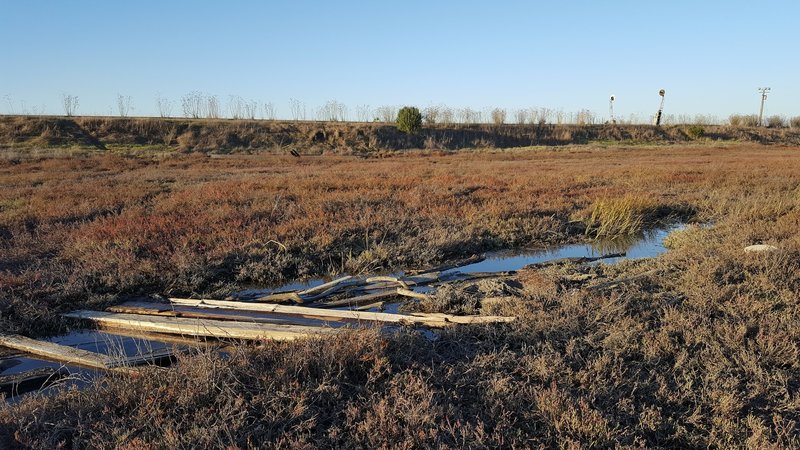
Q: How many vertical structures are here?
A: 3